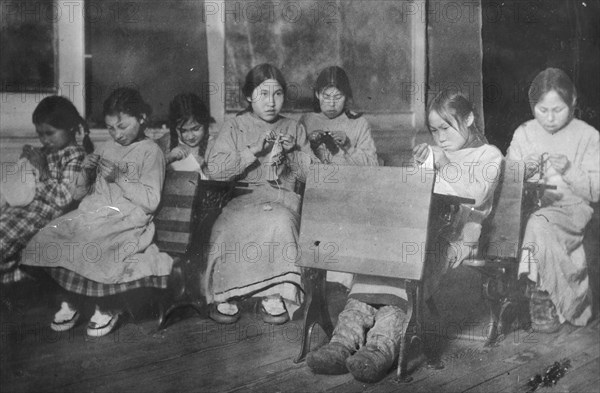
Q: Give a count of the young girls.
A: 7